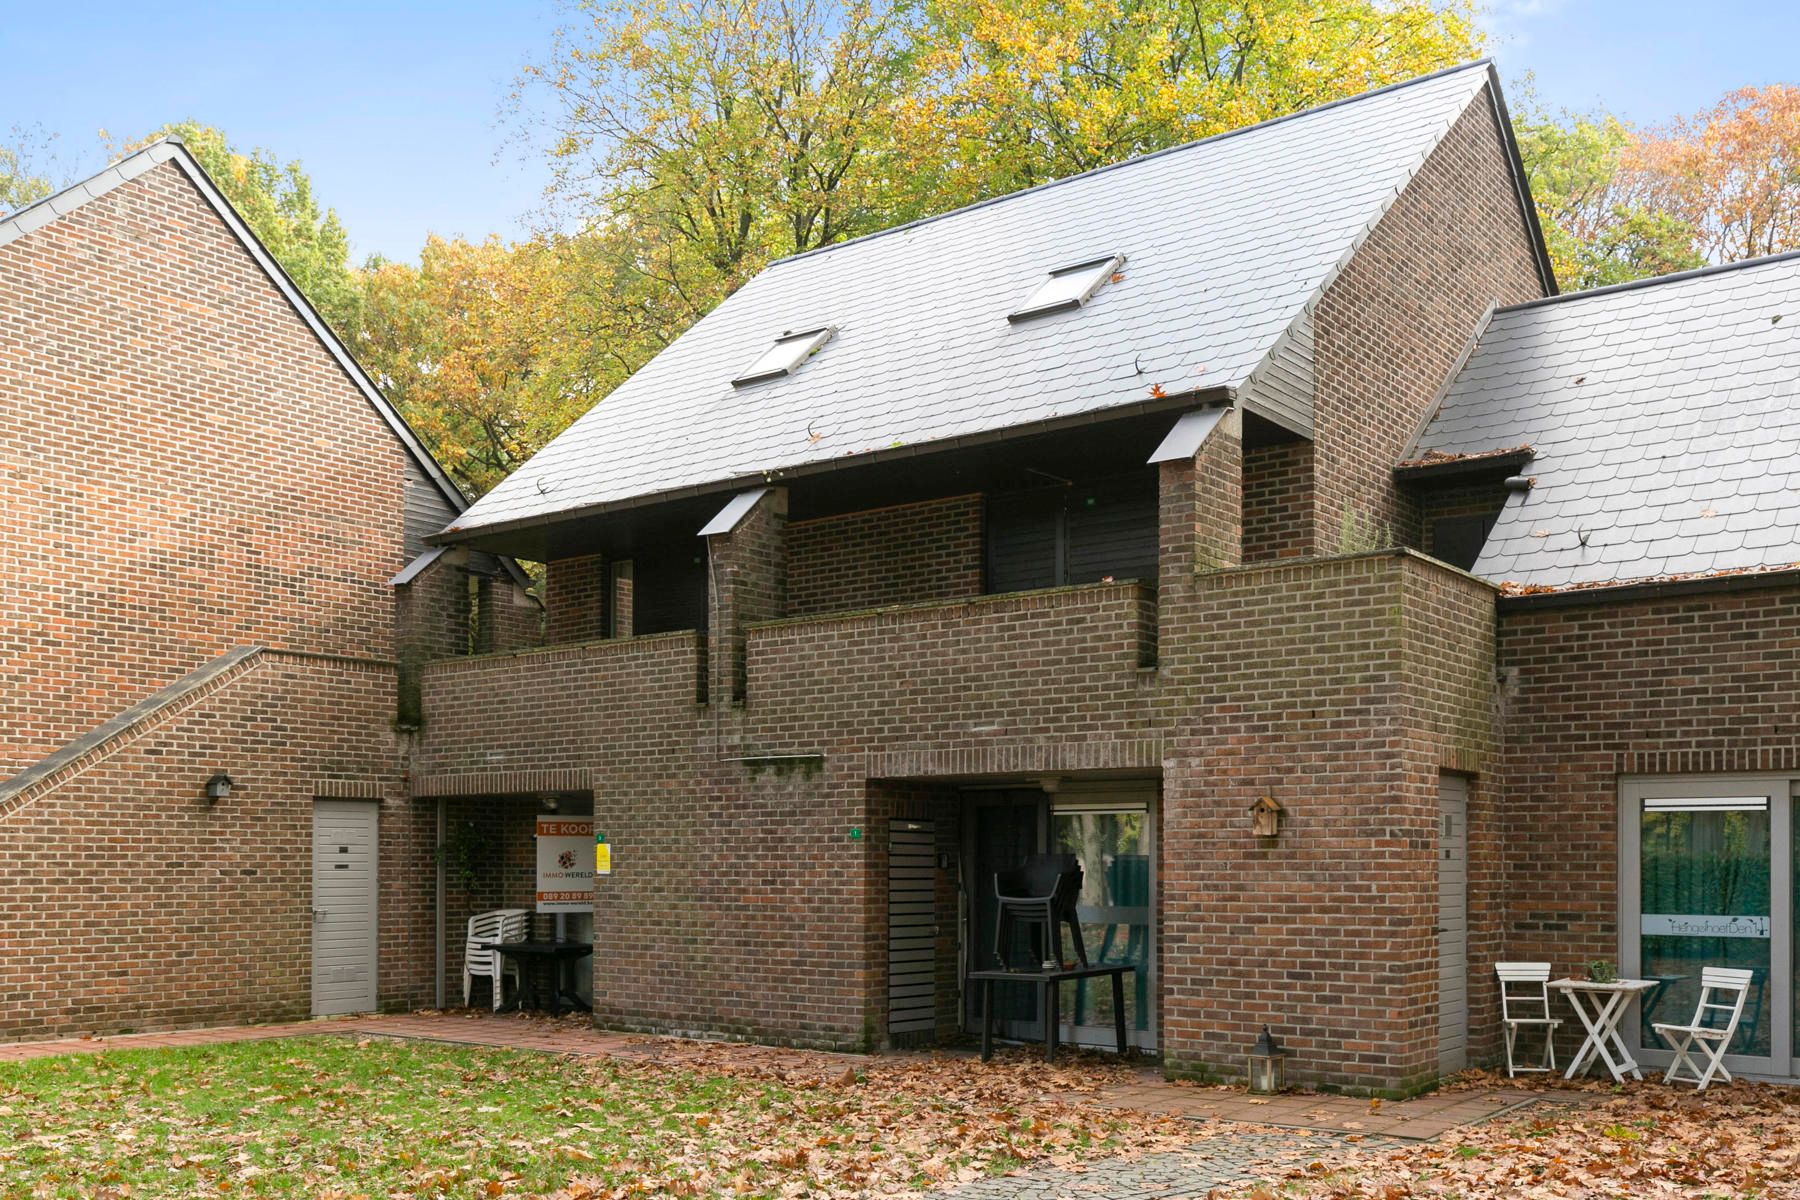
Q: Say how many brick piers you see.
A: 3